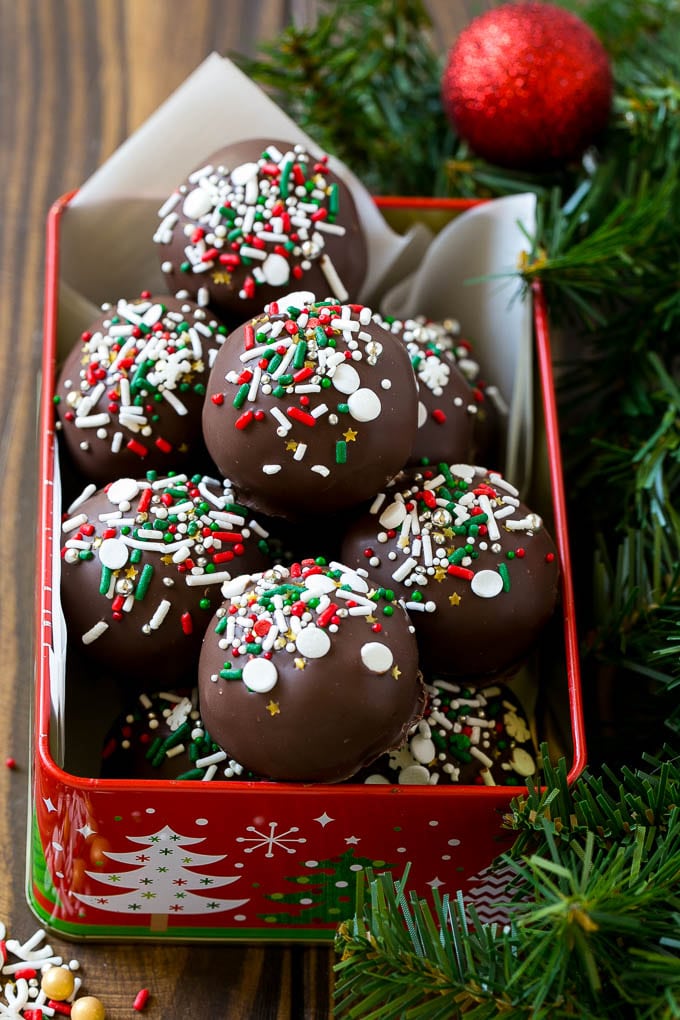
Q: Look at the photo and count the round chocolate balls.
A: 9